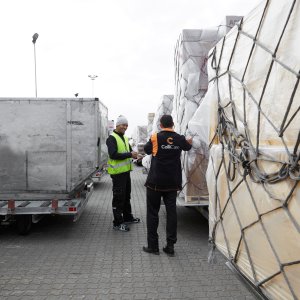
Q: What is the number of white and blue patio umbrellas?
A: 0